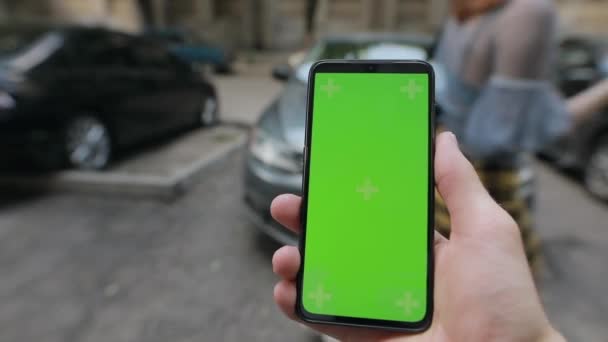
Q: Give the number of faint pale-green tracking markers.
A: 5